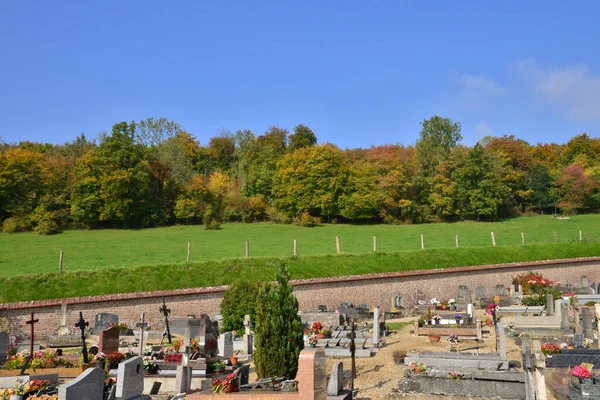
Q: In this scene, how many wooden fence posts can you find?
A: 12